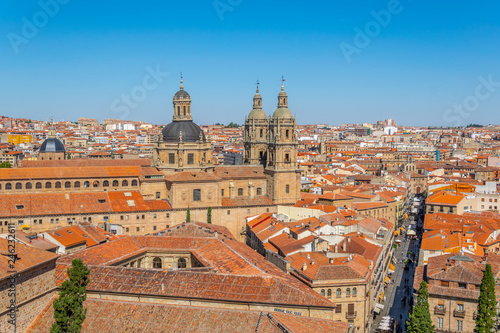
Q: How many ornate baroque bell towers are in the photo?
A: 2